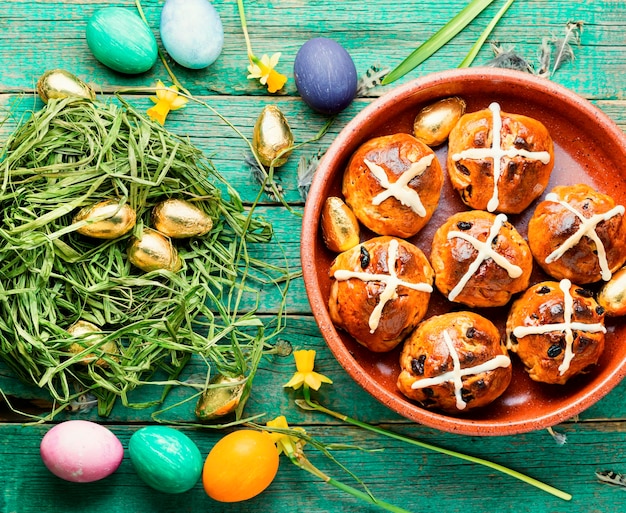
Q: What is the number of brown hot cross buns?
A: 7